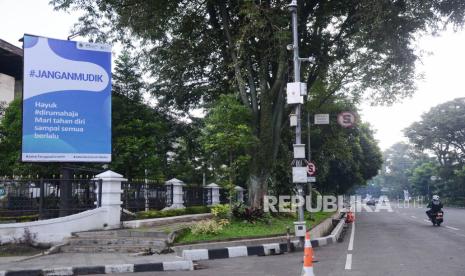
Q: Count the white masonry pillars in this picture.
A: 4